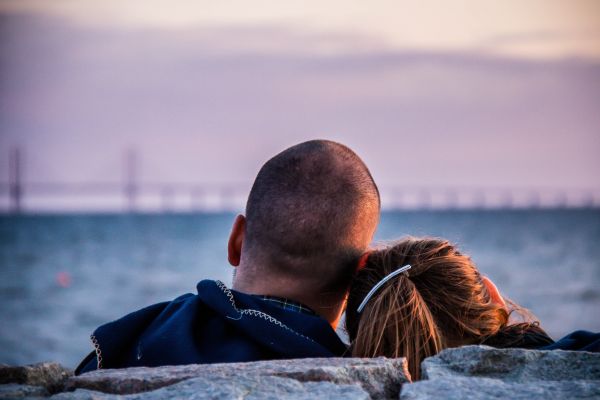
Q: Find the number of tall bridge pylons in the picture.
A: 2